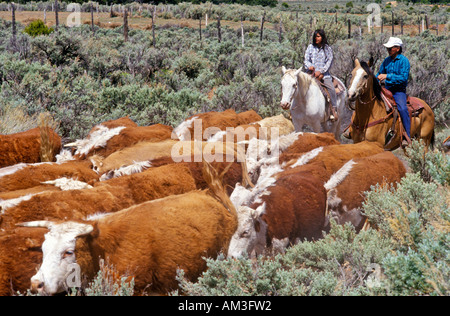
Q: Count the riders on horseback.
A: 2